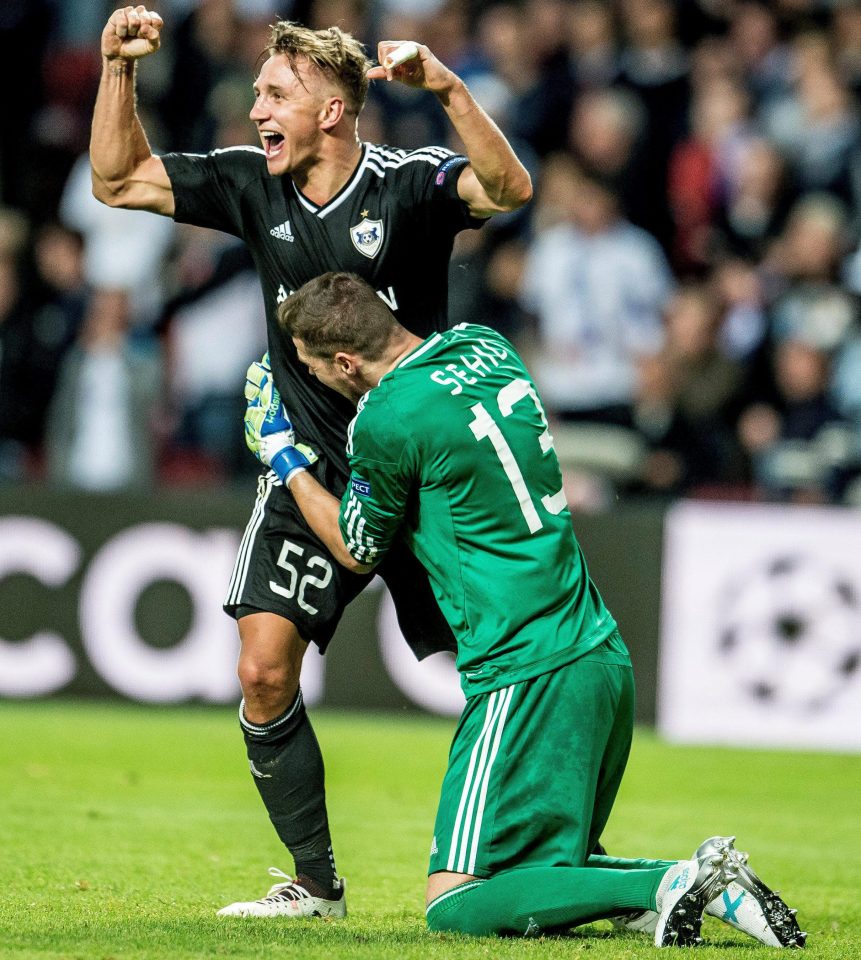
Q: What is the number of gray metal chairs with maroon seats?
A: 0